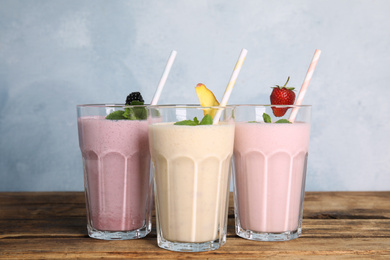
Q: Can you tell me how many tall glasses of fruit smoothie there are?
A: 3